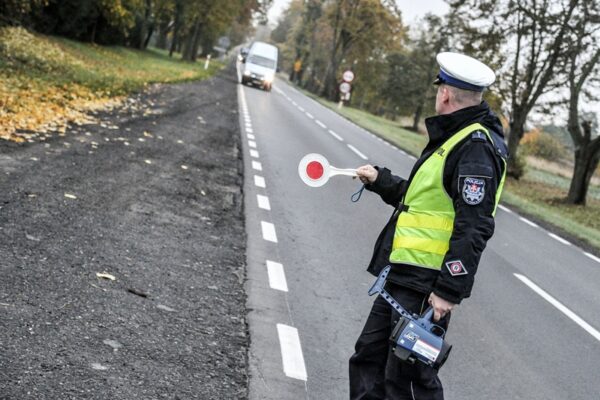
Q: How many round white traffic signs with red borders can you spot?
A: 2